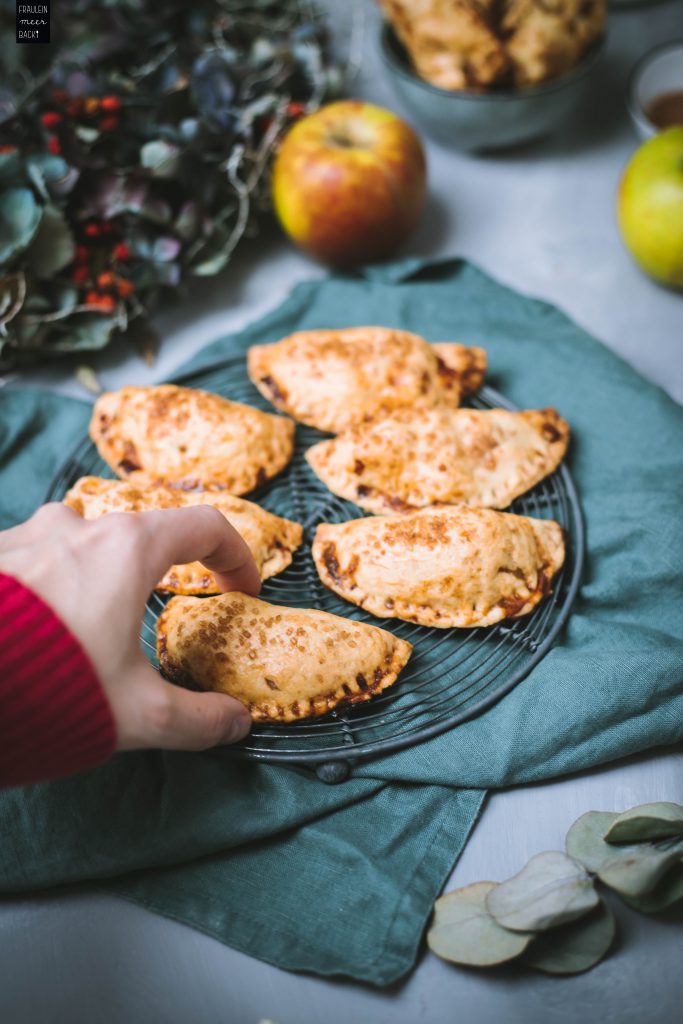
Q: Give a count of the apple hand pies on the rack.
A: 6